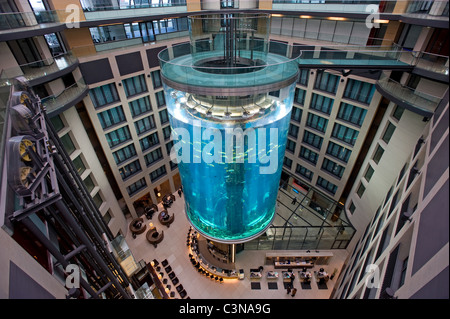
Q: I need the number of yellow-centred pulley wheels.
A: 3